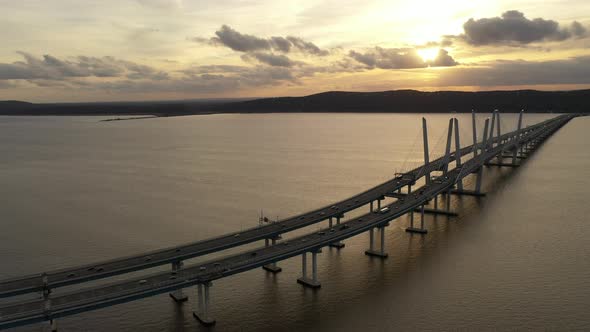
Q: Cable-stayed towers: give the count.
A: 8